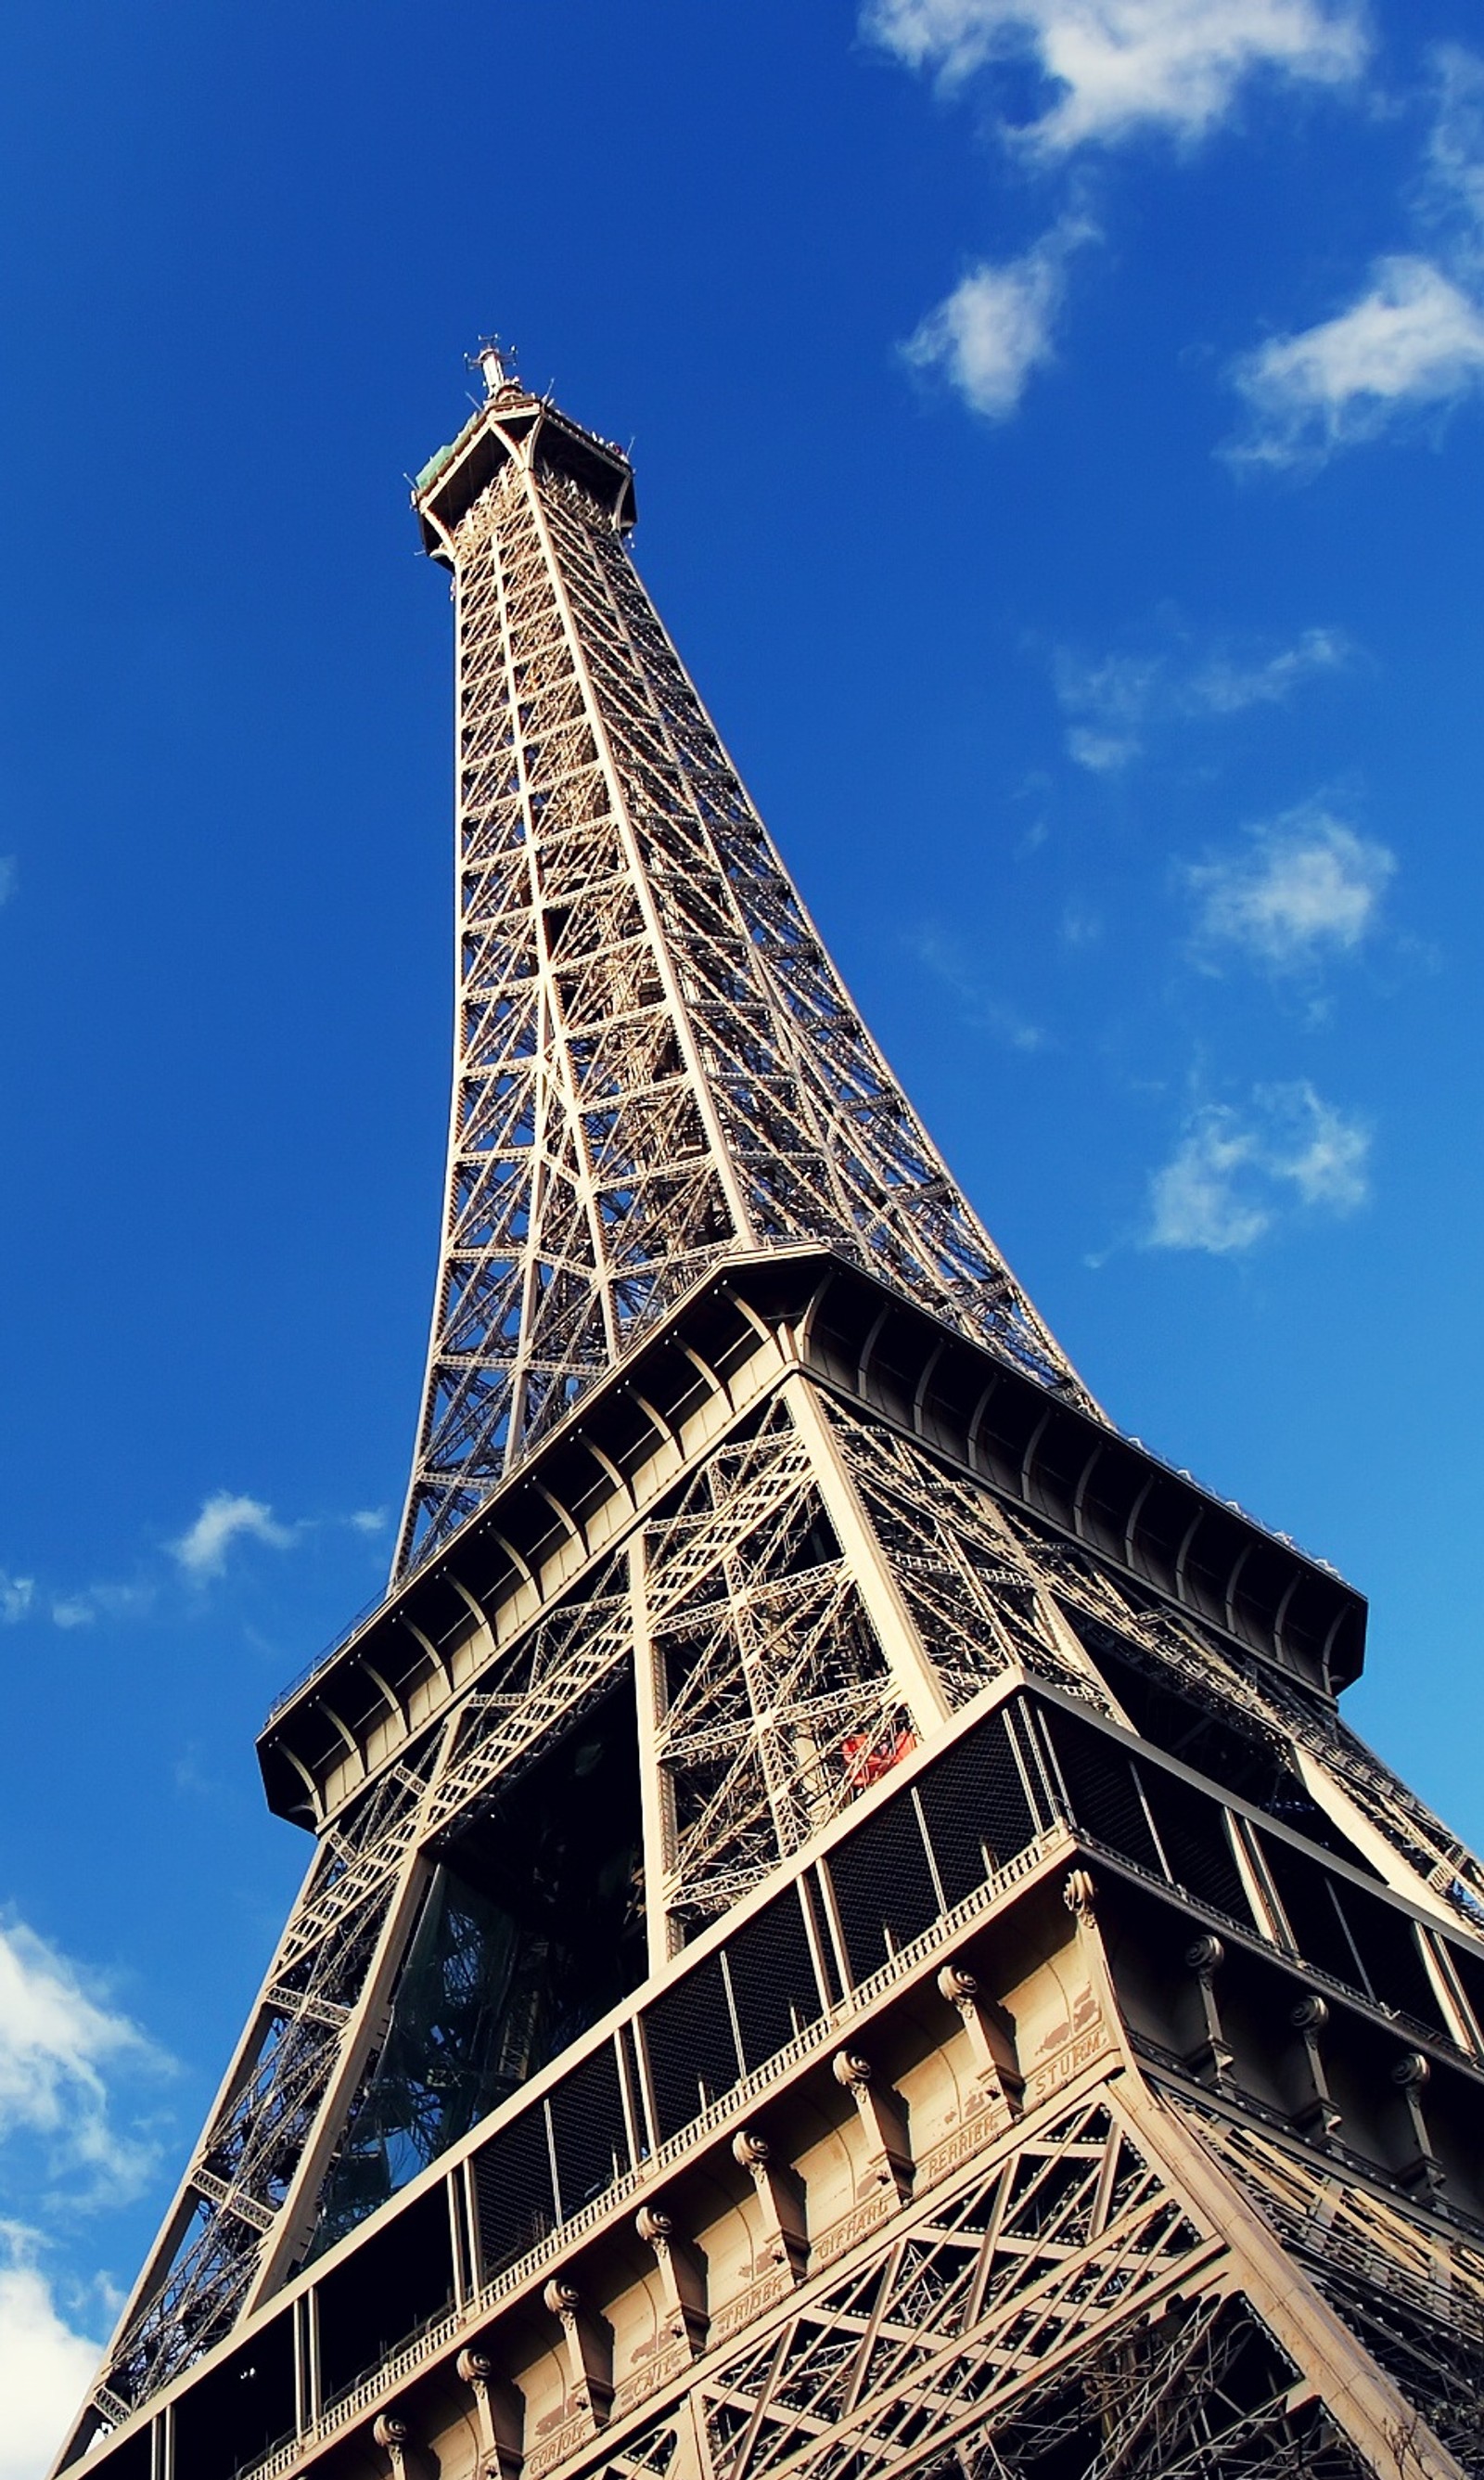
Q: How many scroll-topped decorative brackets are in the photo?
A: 11